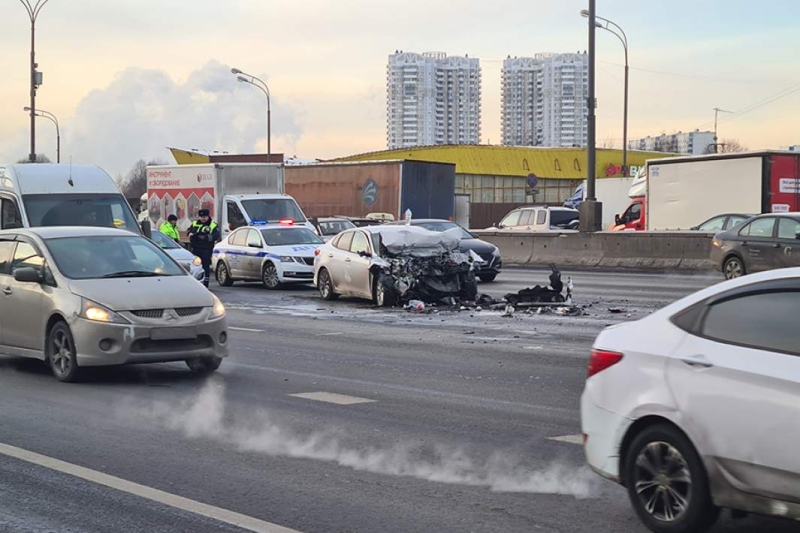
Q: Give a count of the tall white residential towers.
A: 2